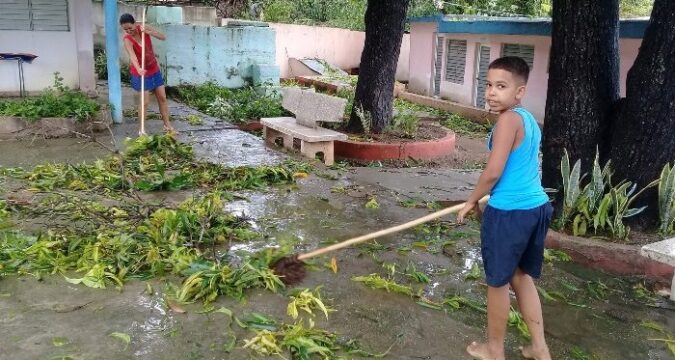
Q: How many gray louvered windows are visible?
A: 3